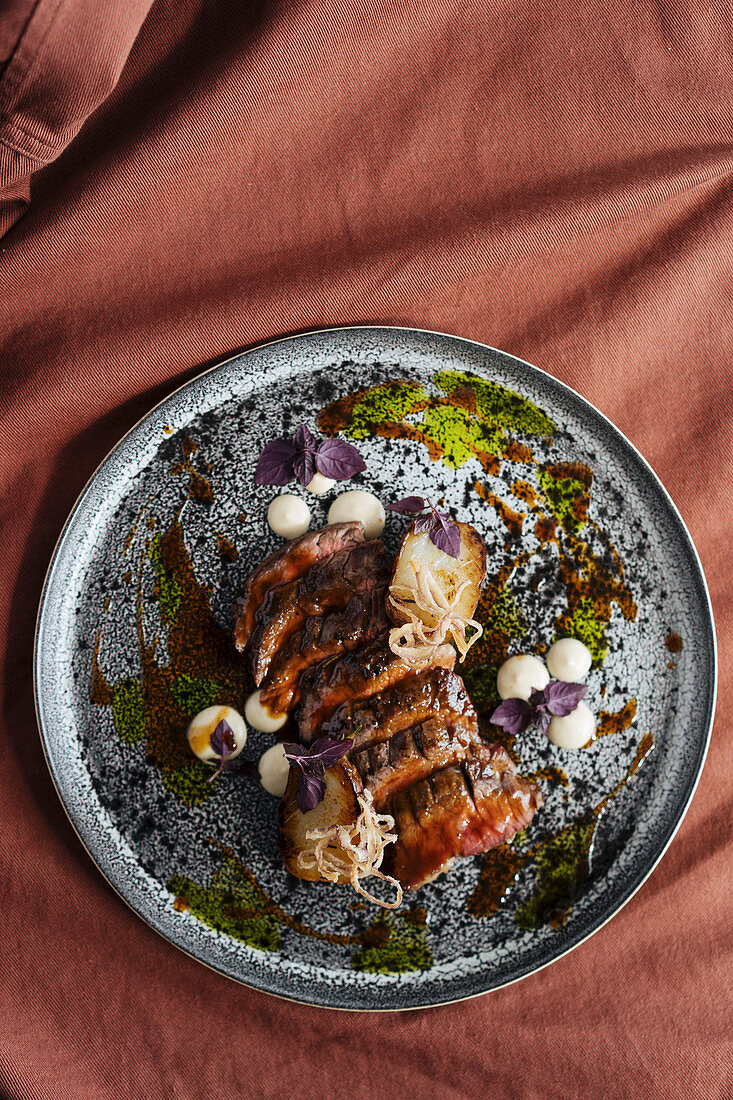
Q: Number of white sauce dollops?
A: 9